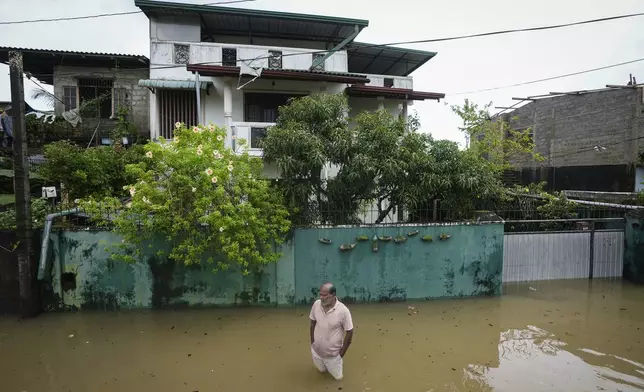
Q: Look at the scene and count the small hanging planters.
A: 9